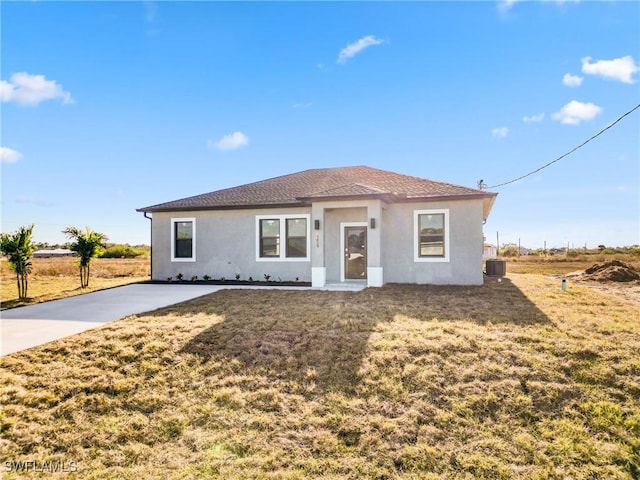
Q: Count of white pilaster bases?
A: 2